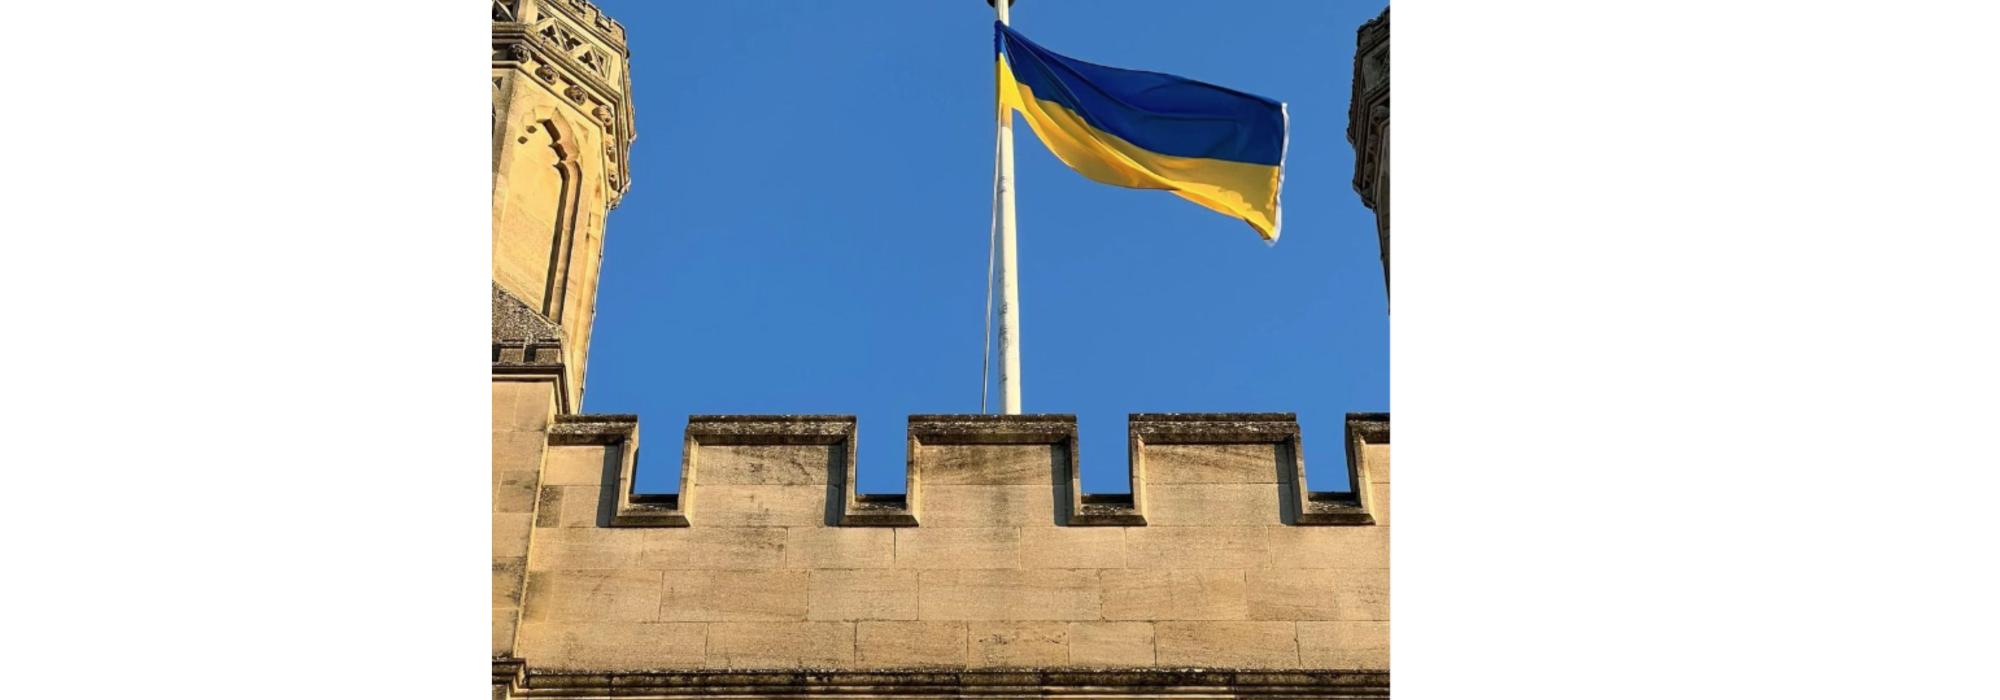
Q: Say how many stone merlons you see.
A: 5